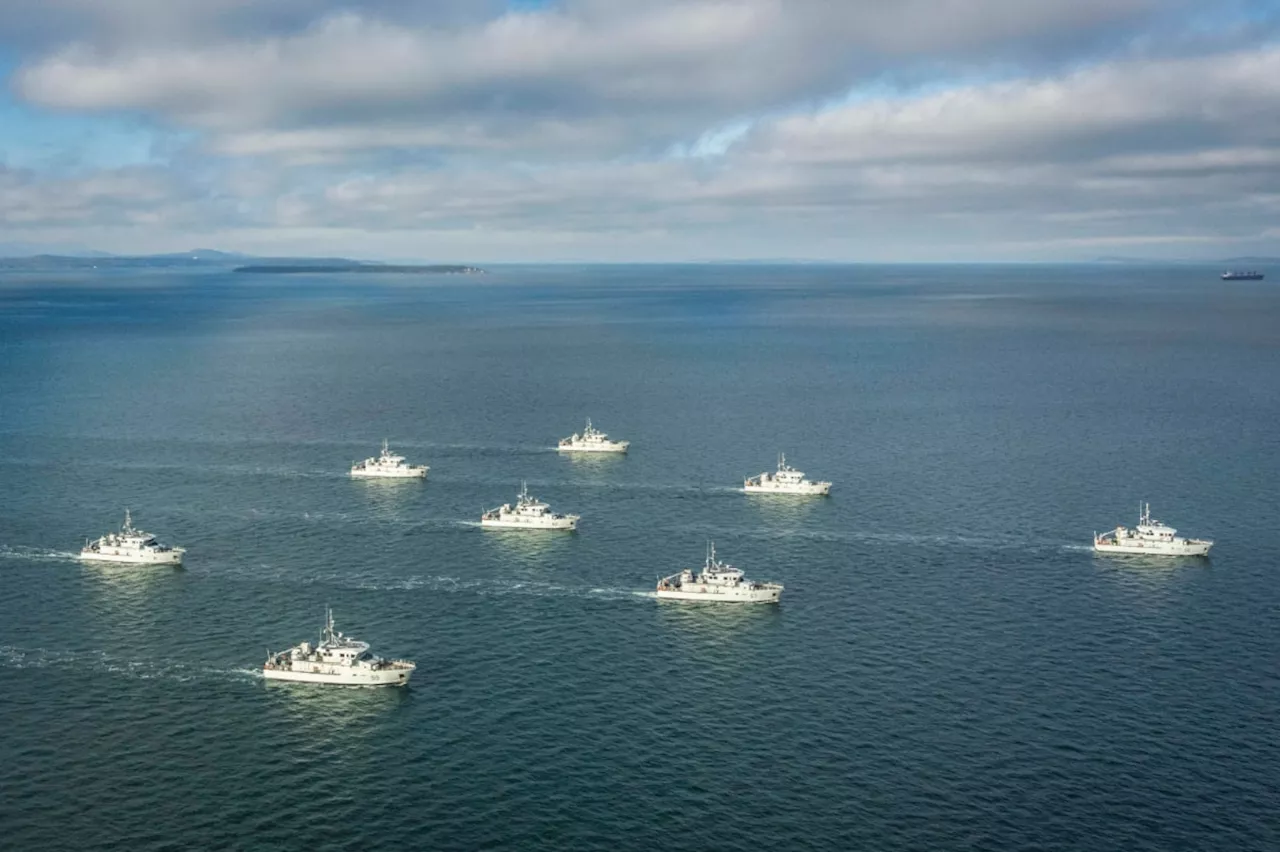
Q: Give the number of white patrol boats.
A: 8